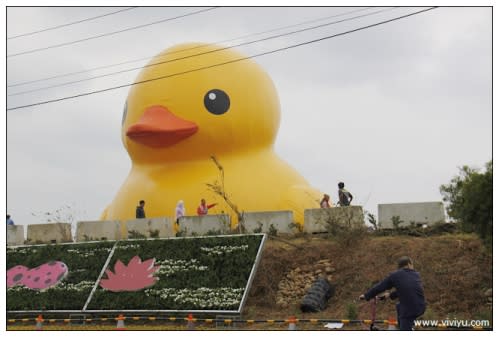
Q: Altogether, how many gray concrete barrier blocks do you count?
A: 8